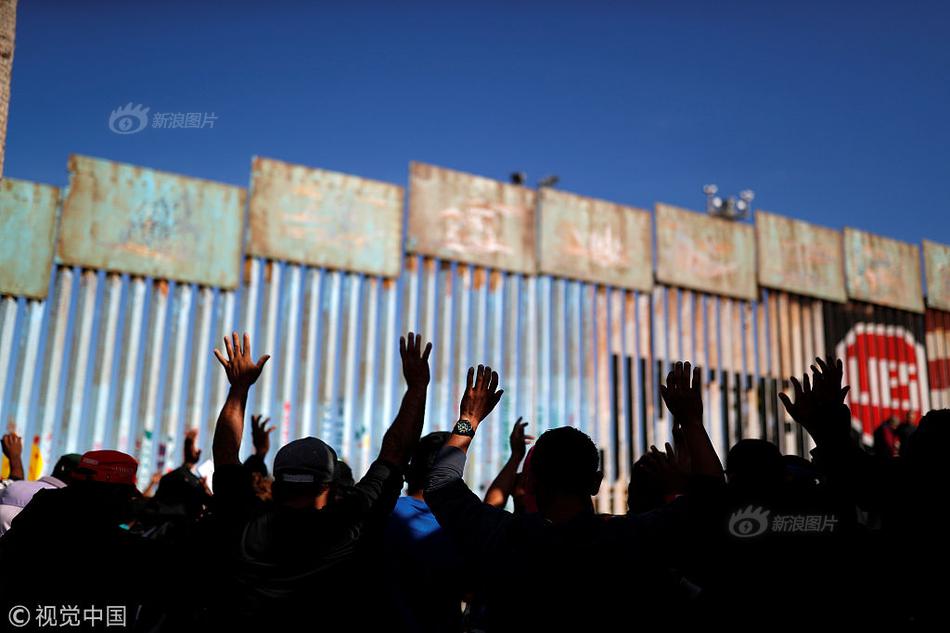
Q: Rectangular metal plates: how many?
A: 9